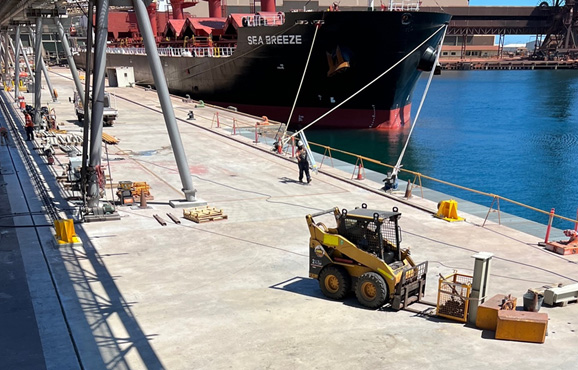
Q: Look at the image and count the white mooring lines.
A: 3